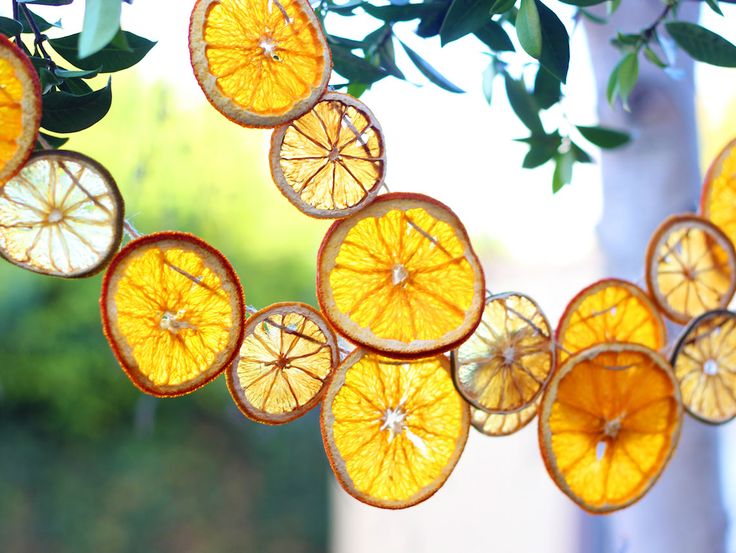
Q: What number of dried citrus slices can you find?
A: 15